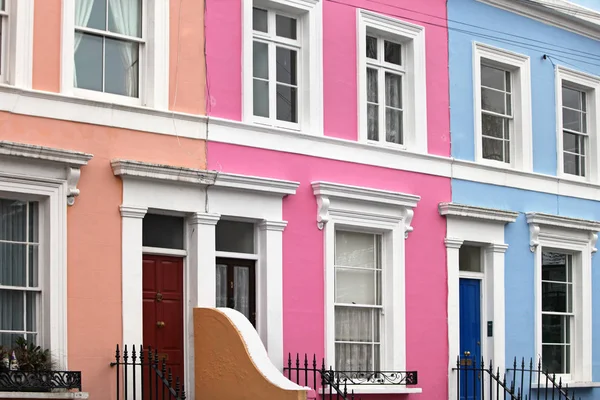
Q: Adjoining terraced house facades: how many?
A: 3